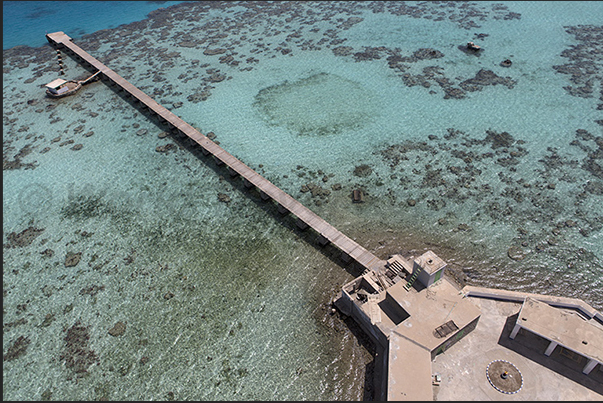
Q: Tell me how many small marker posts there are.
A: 5